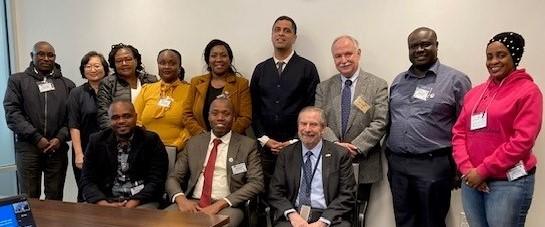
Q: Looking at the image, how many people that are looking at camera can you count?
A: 12